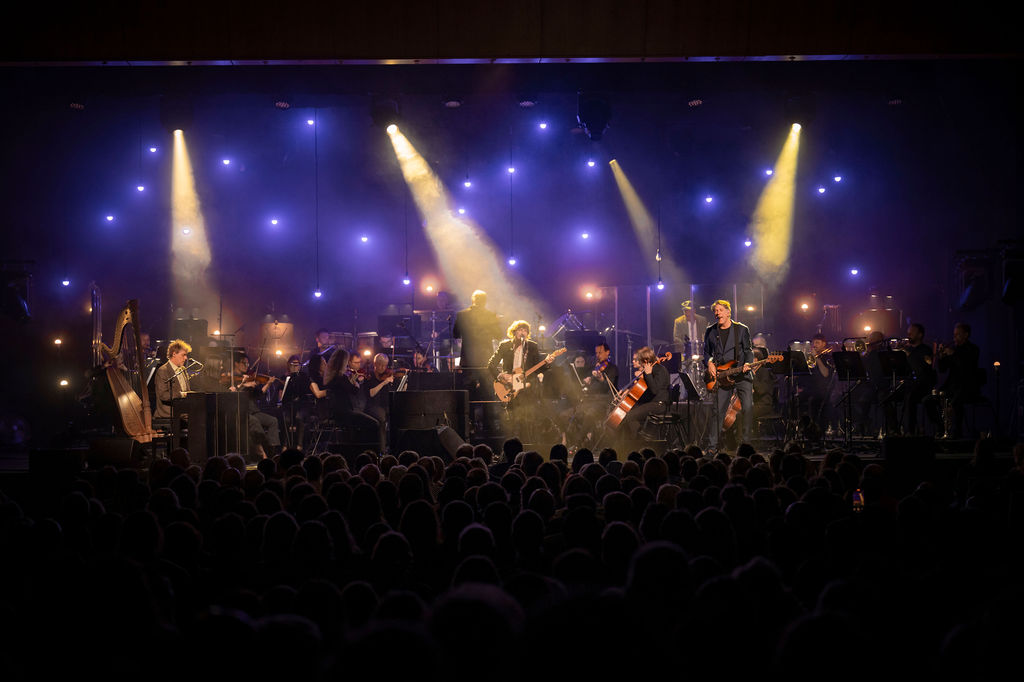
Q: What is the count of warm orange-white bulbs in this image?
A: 13